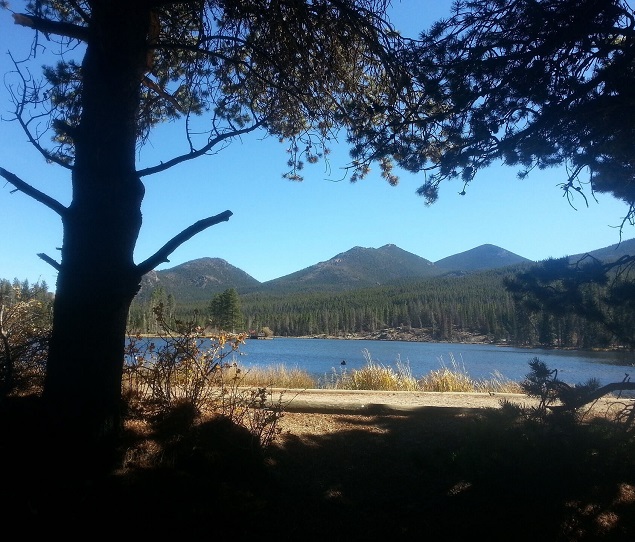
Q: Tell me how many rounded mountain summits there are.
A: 3